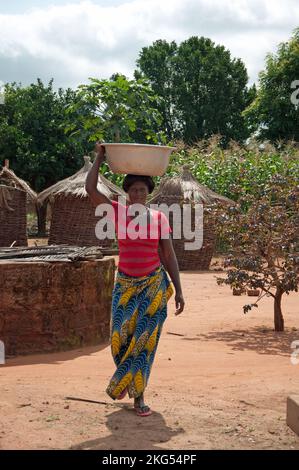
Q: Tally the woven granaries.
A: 3